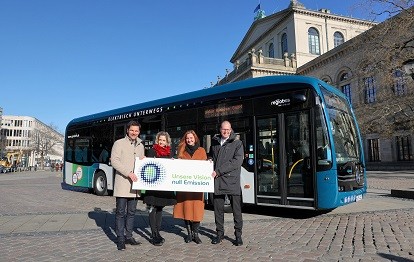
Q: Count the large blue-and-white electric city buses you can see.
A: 1